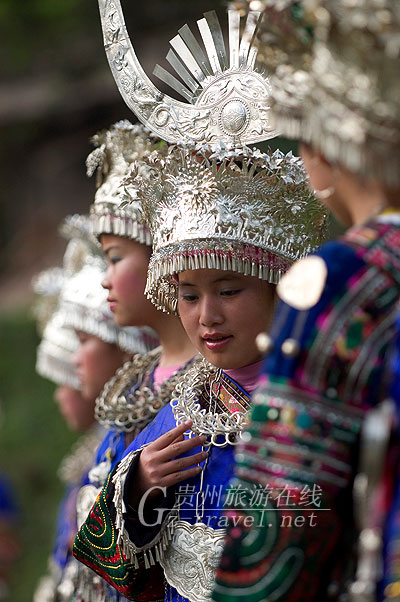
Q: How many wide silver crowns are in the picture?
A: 5